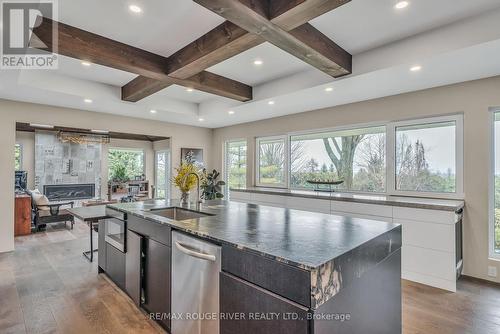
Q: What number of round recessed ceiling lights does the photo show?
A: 12